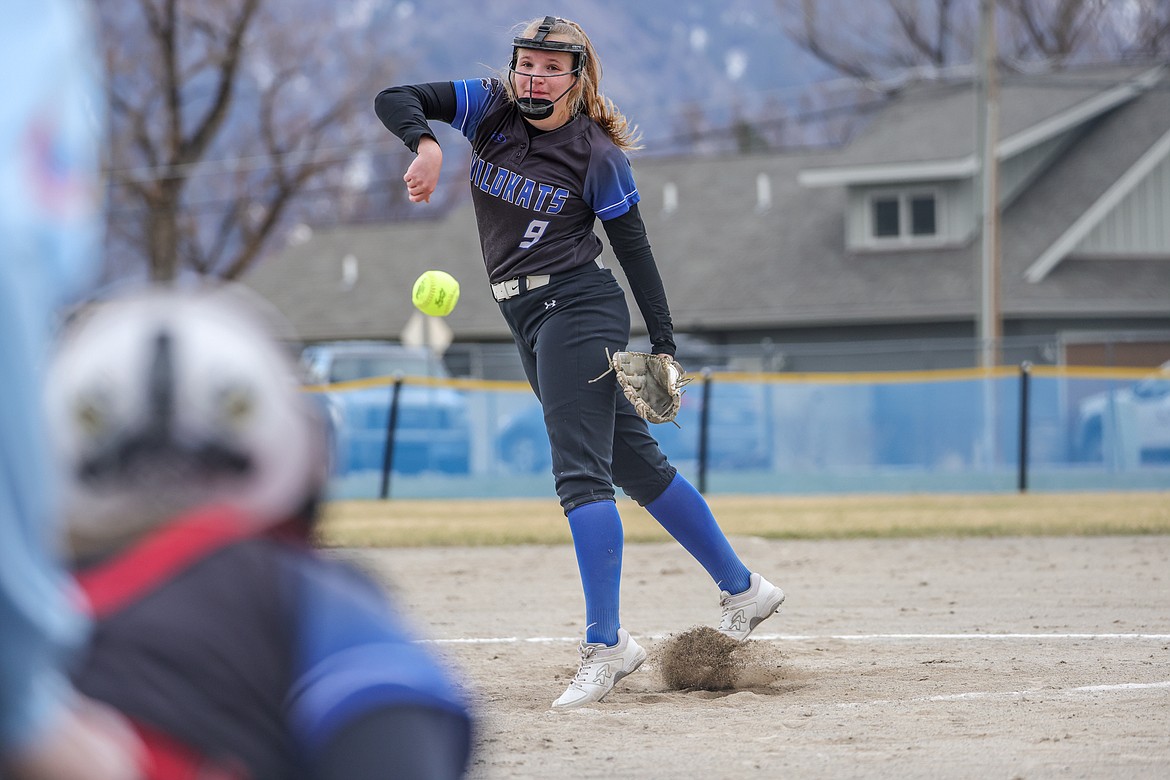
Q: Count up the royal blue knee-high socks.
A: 2